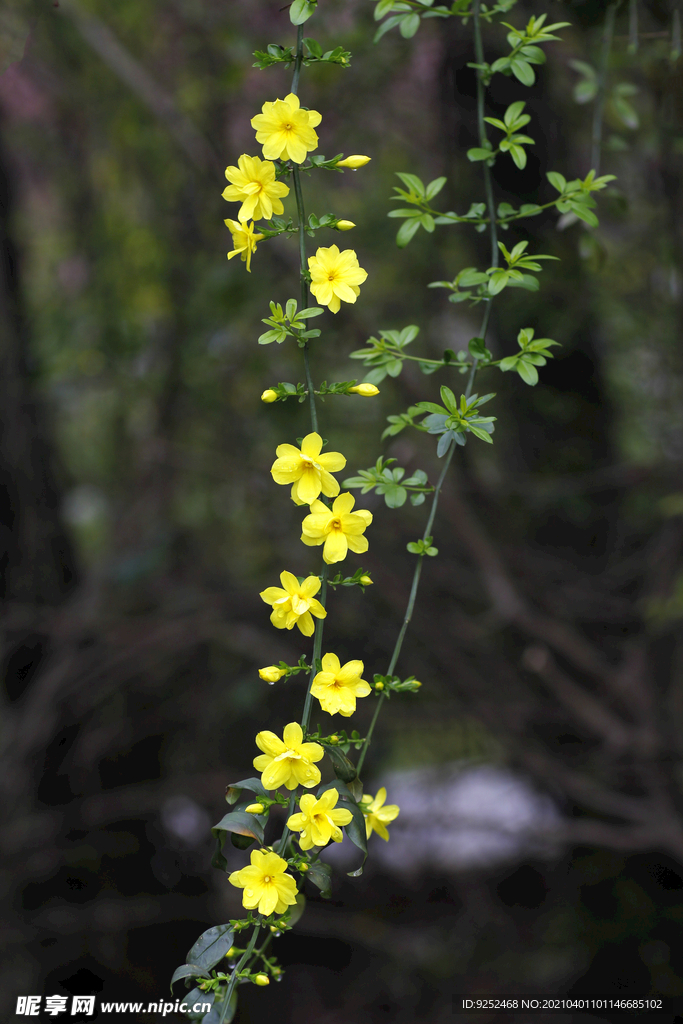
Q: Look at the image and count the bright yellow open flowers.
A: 12